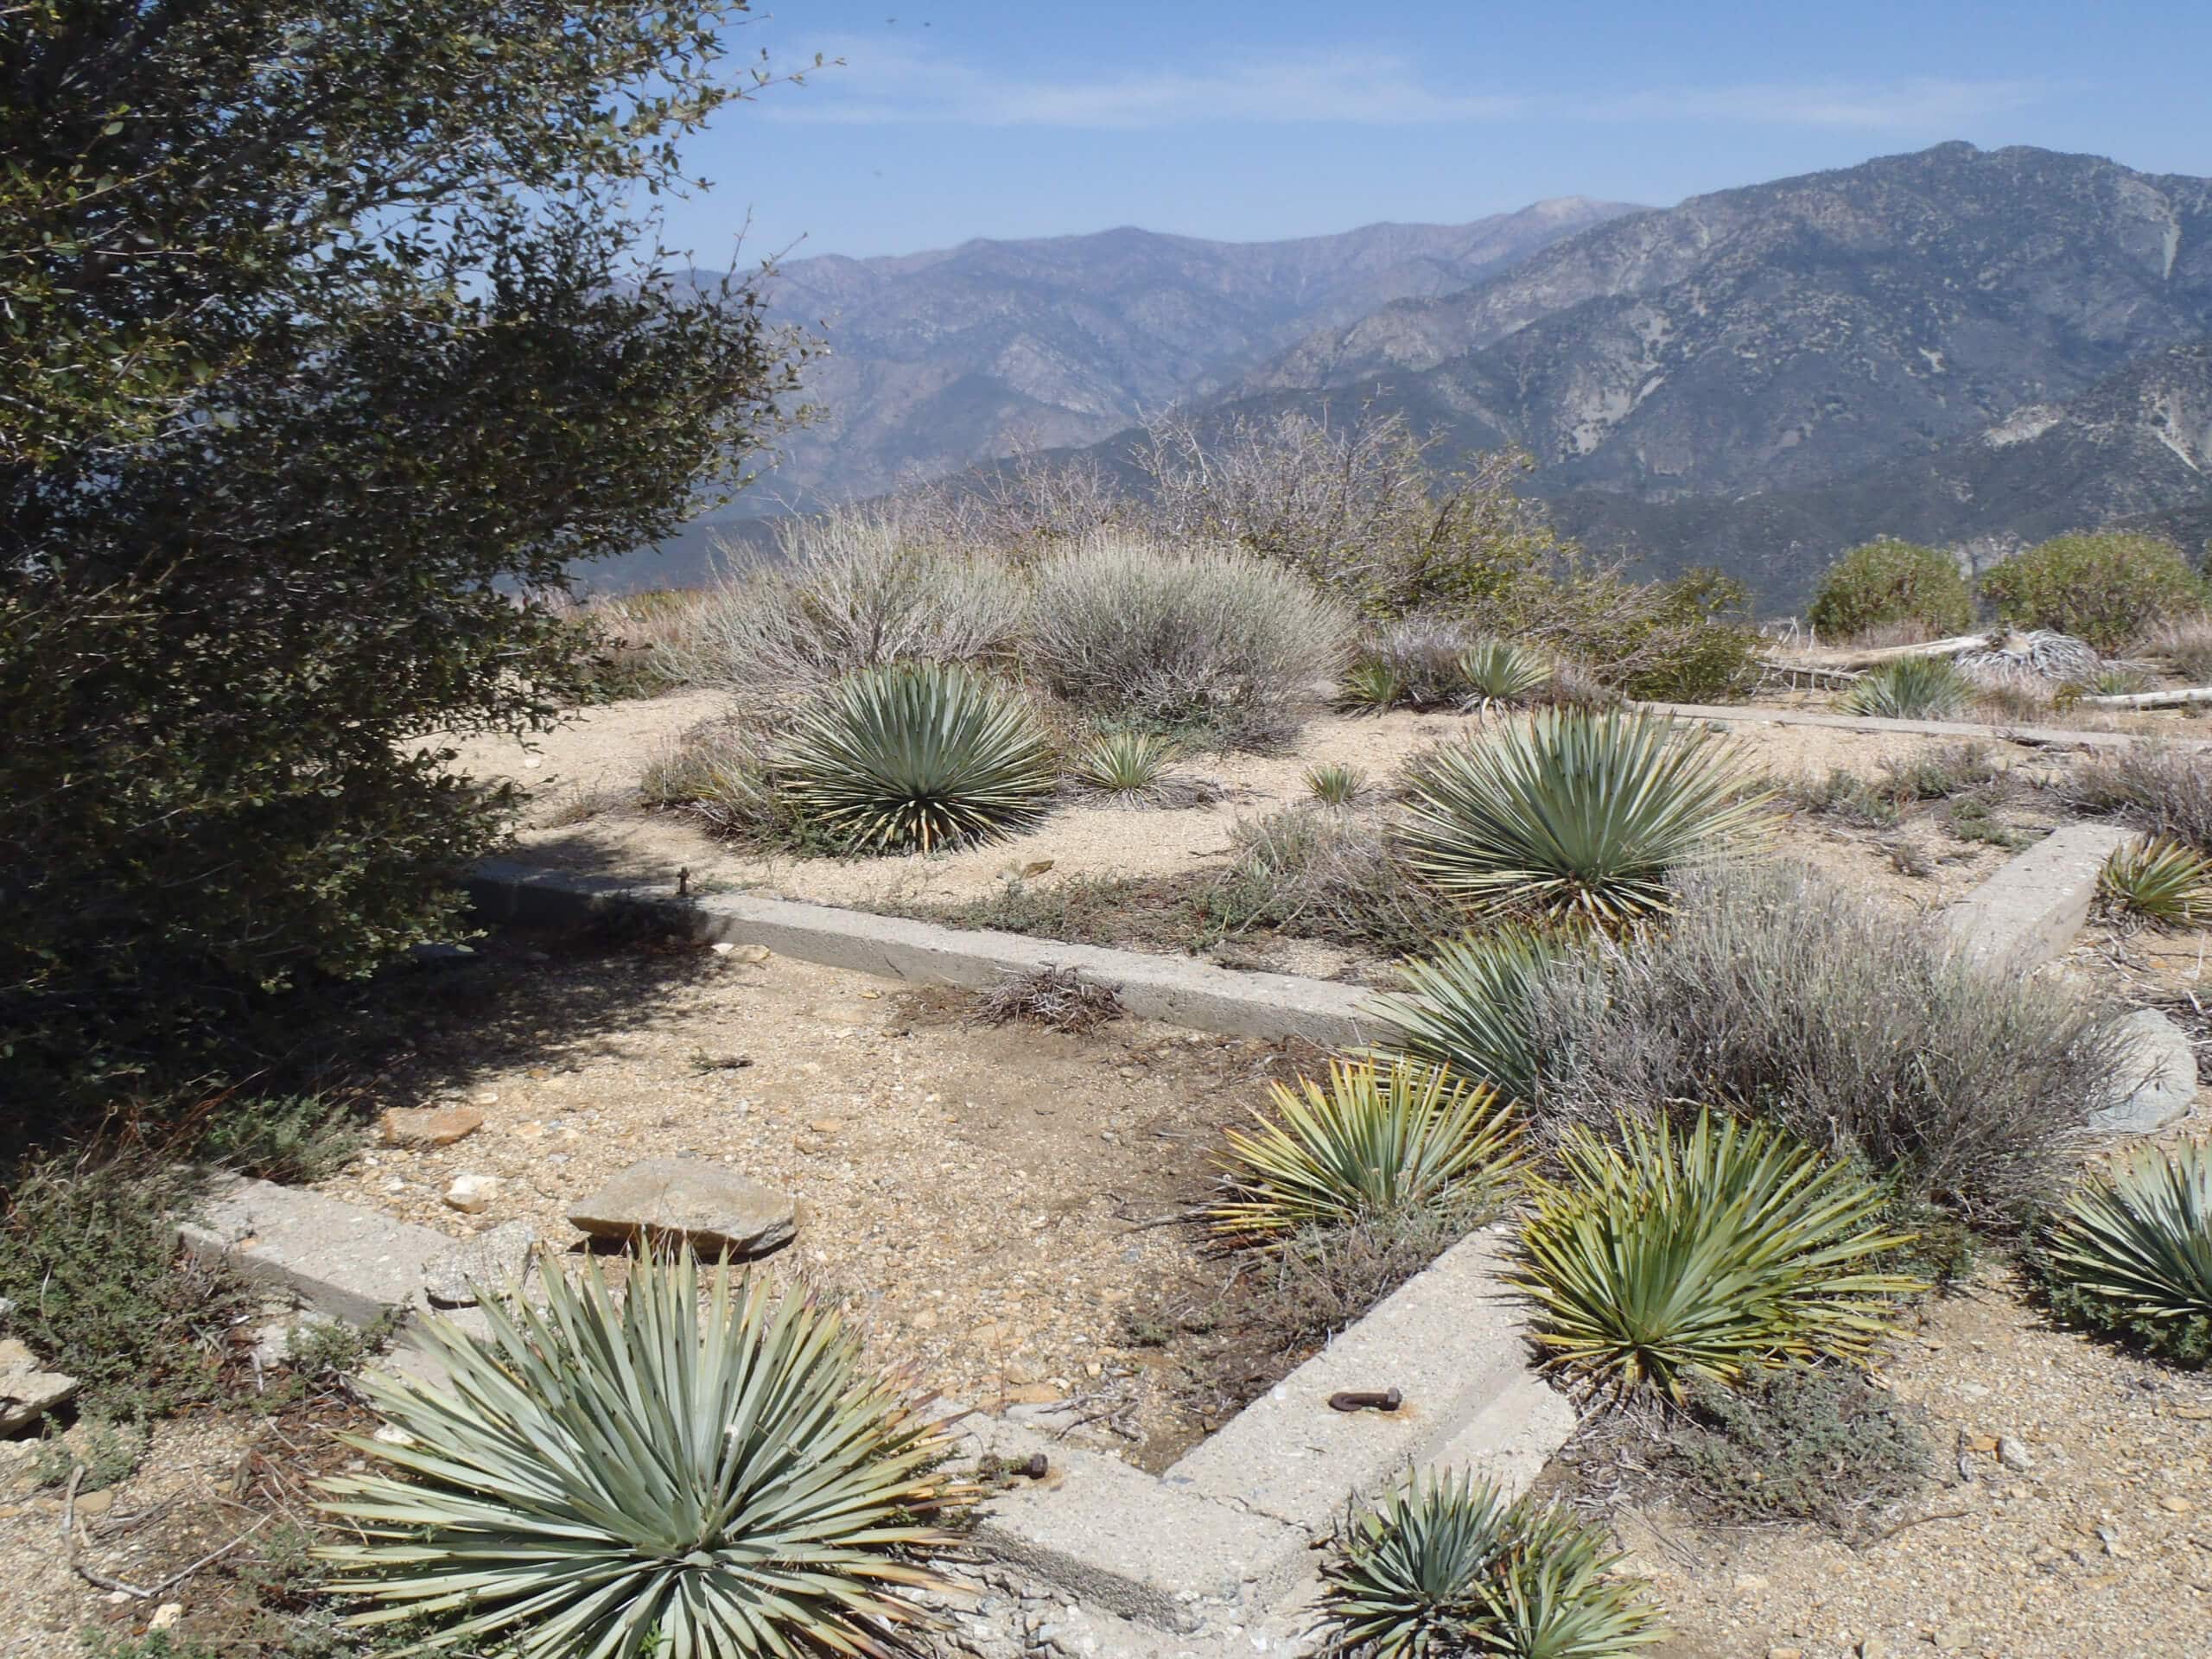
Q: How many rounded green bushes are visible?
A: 2